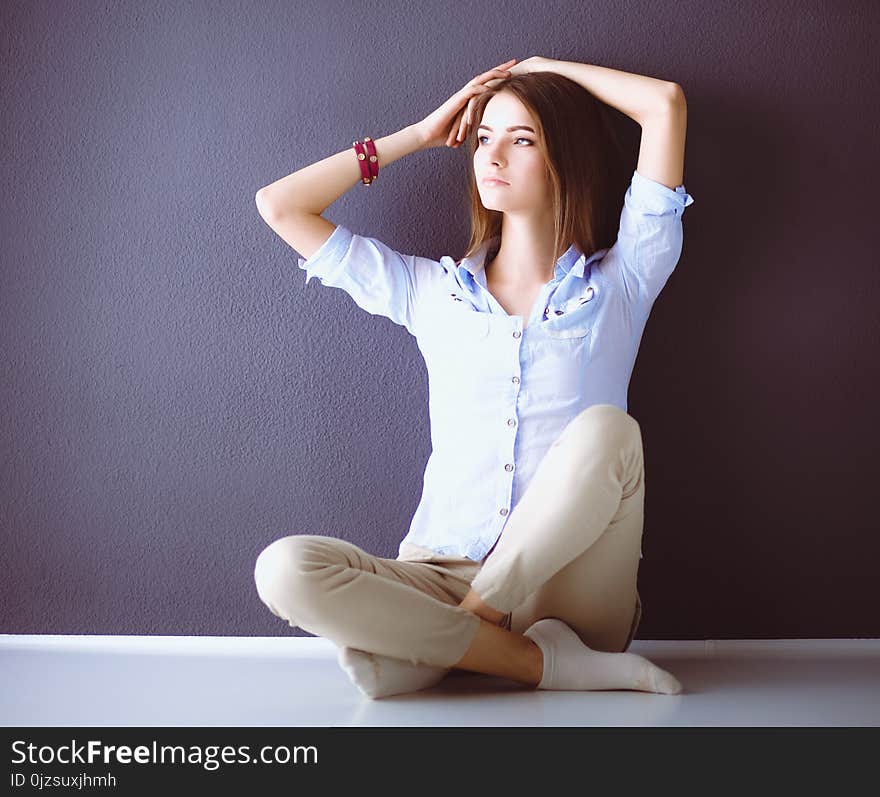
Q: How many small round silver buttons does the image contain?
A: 5